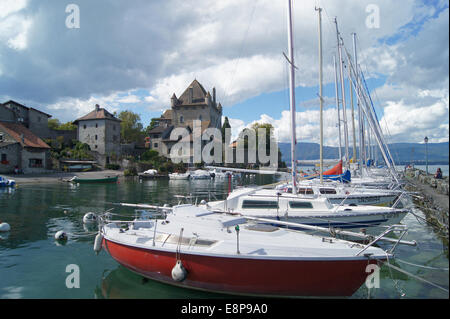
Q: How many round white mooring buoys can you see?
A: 3